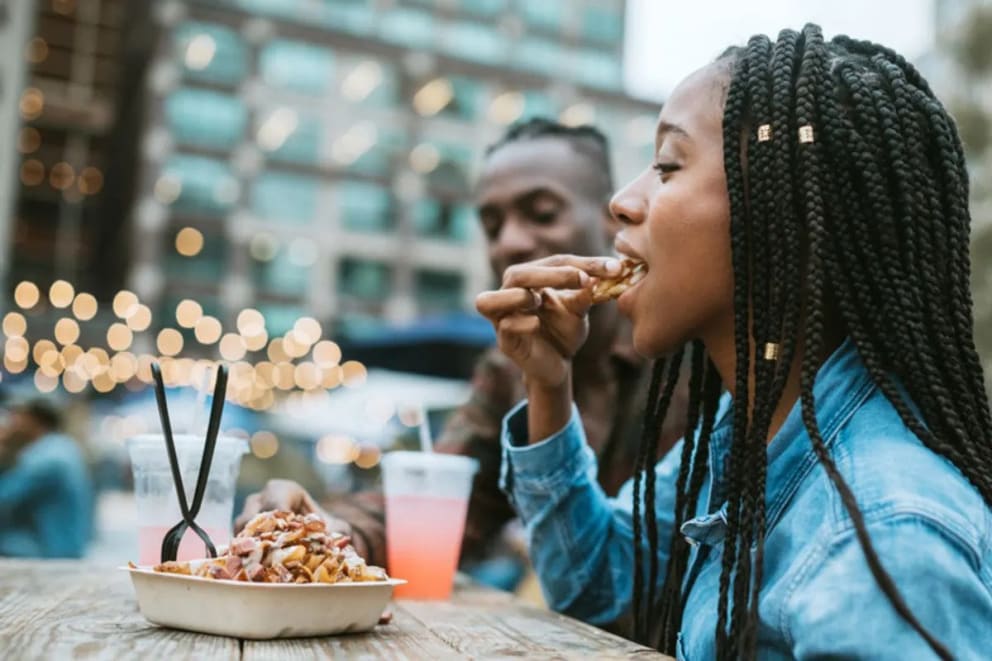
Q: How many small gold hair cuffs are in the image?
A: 3